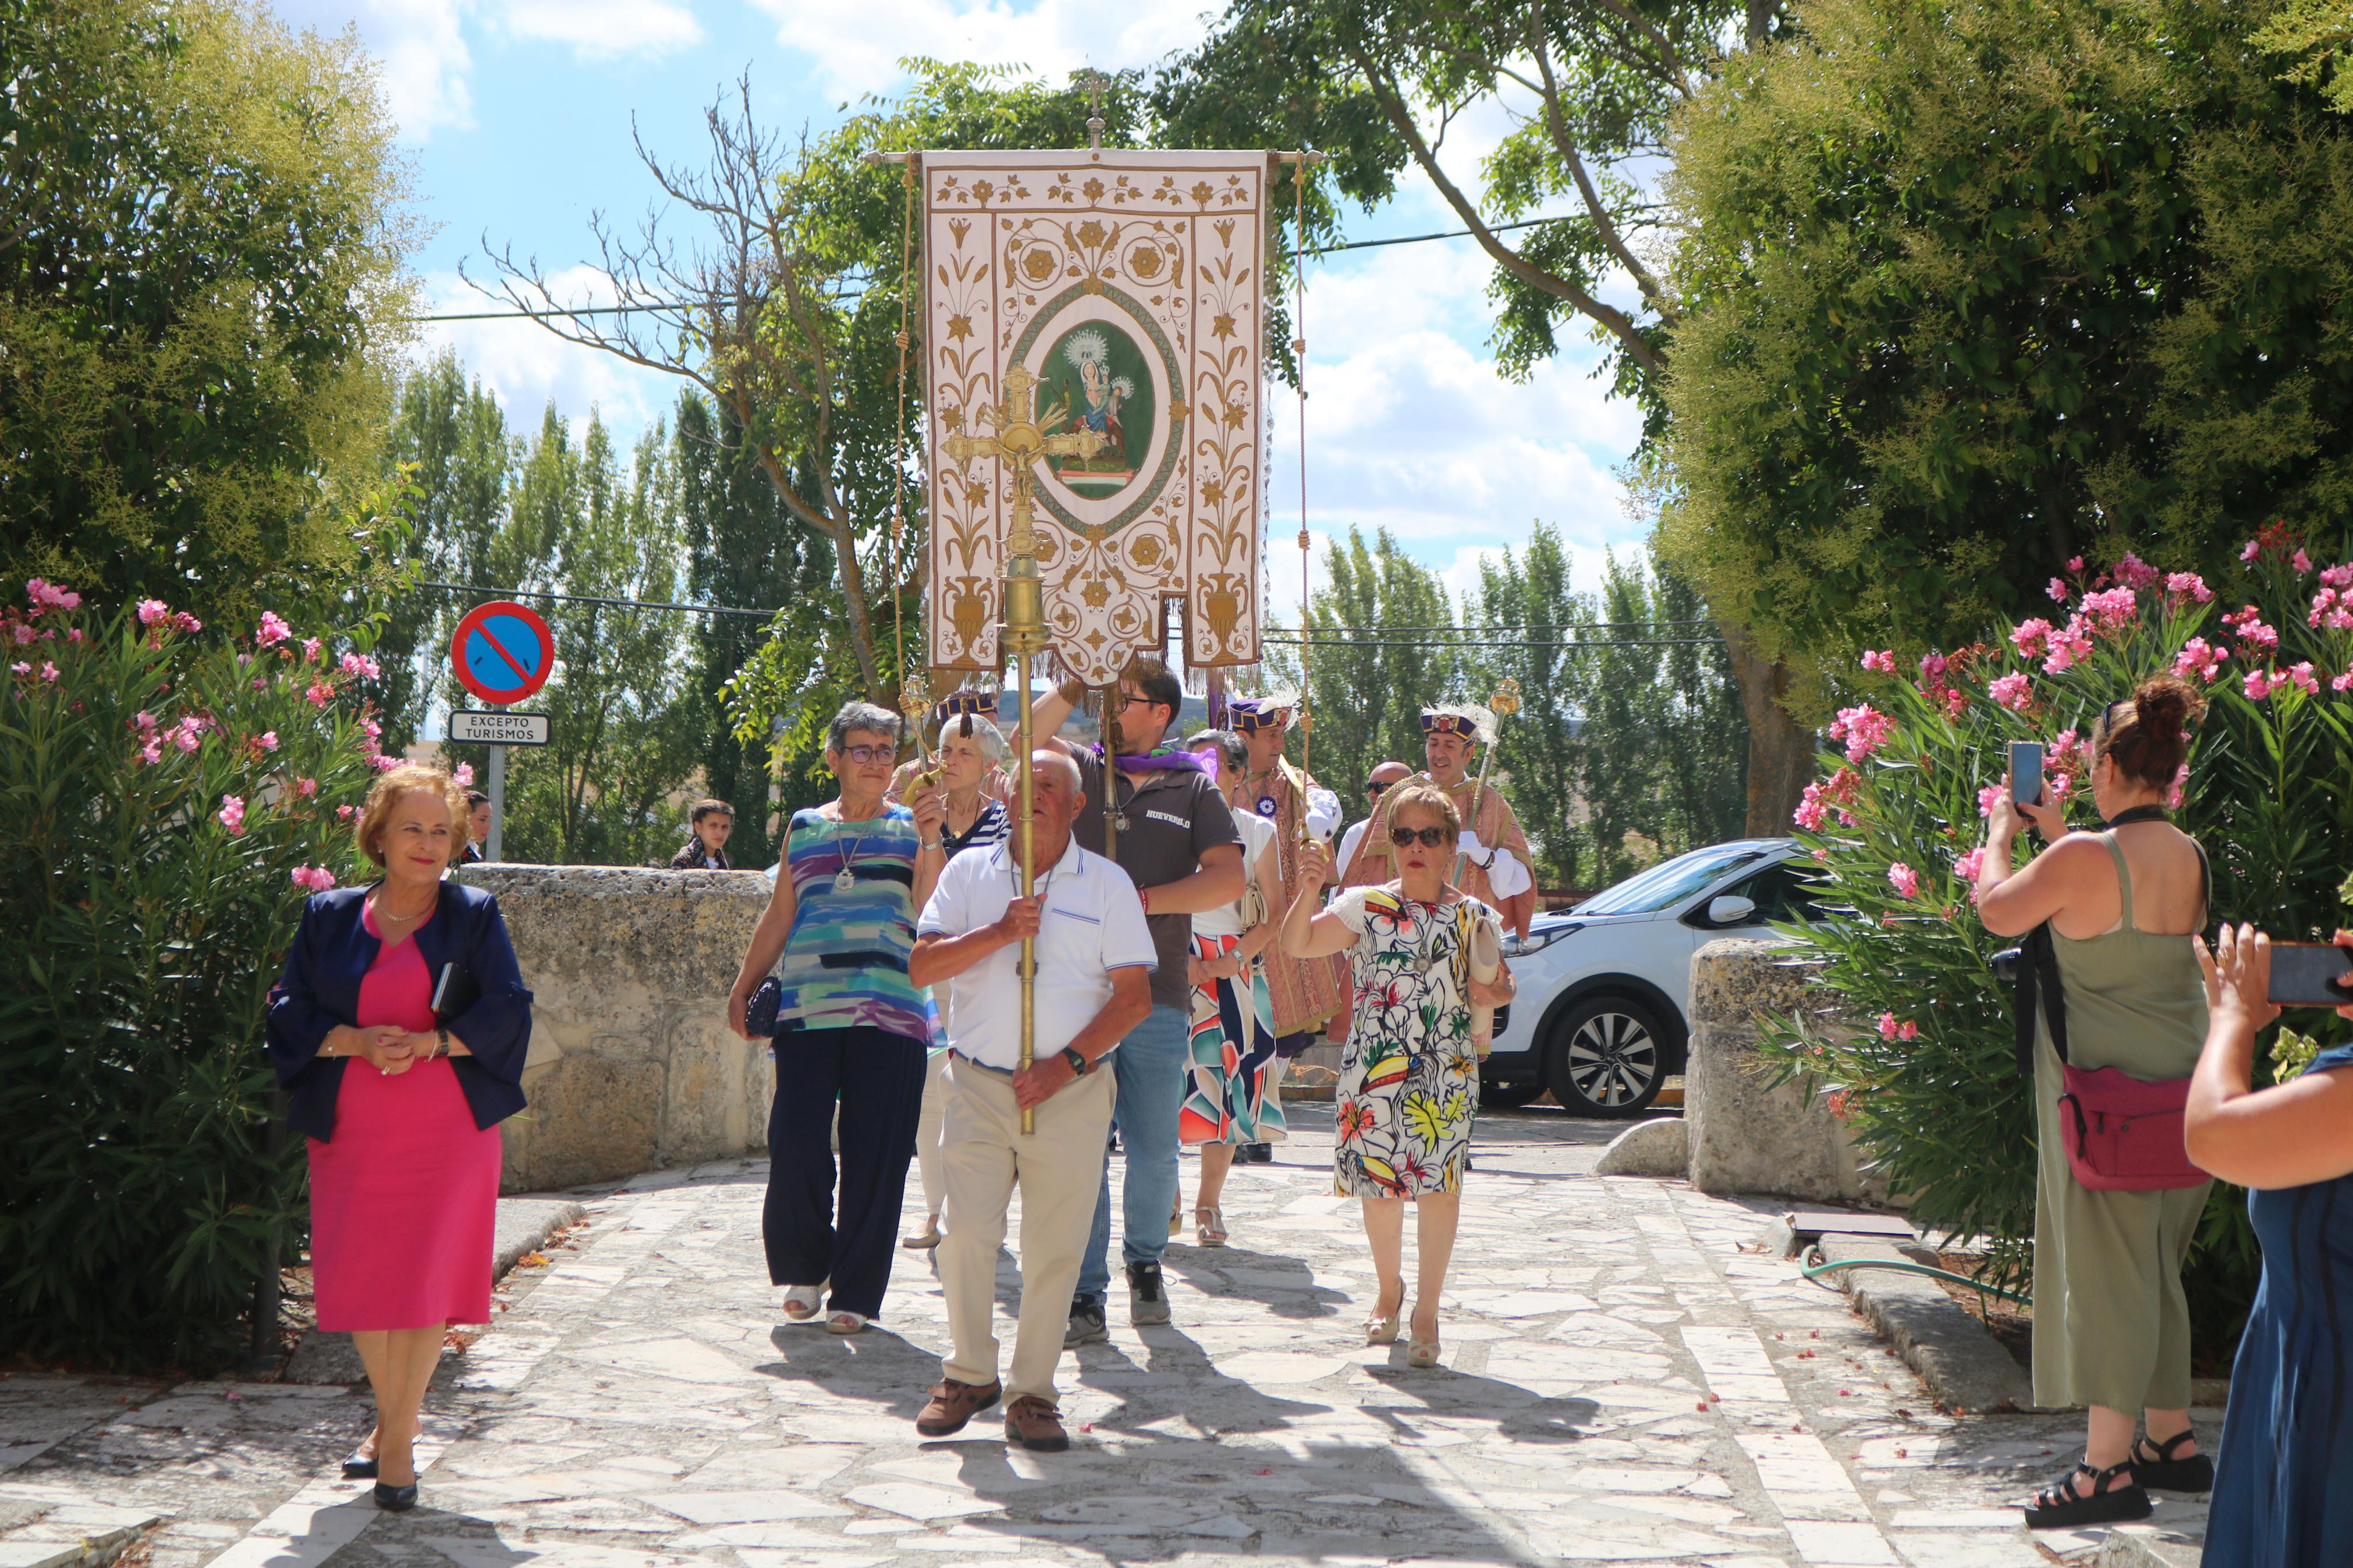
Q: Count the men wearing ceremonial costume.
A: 3